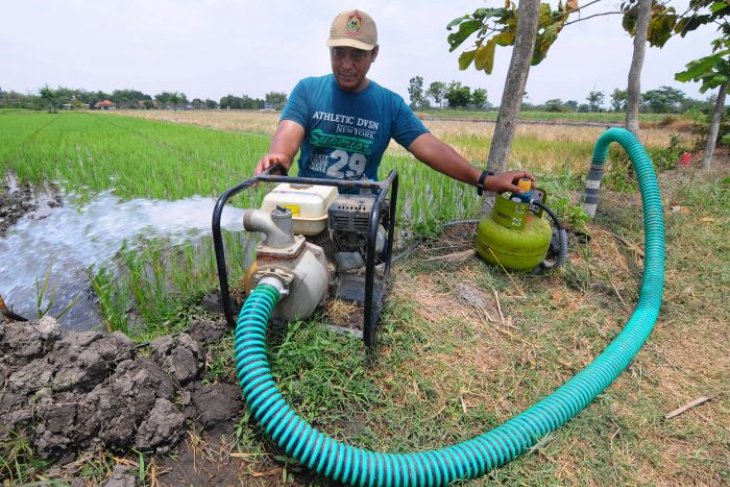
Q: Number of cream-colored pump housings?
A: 1